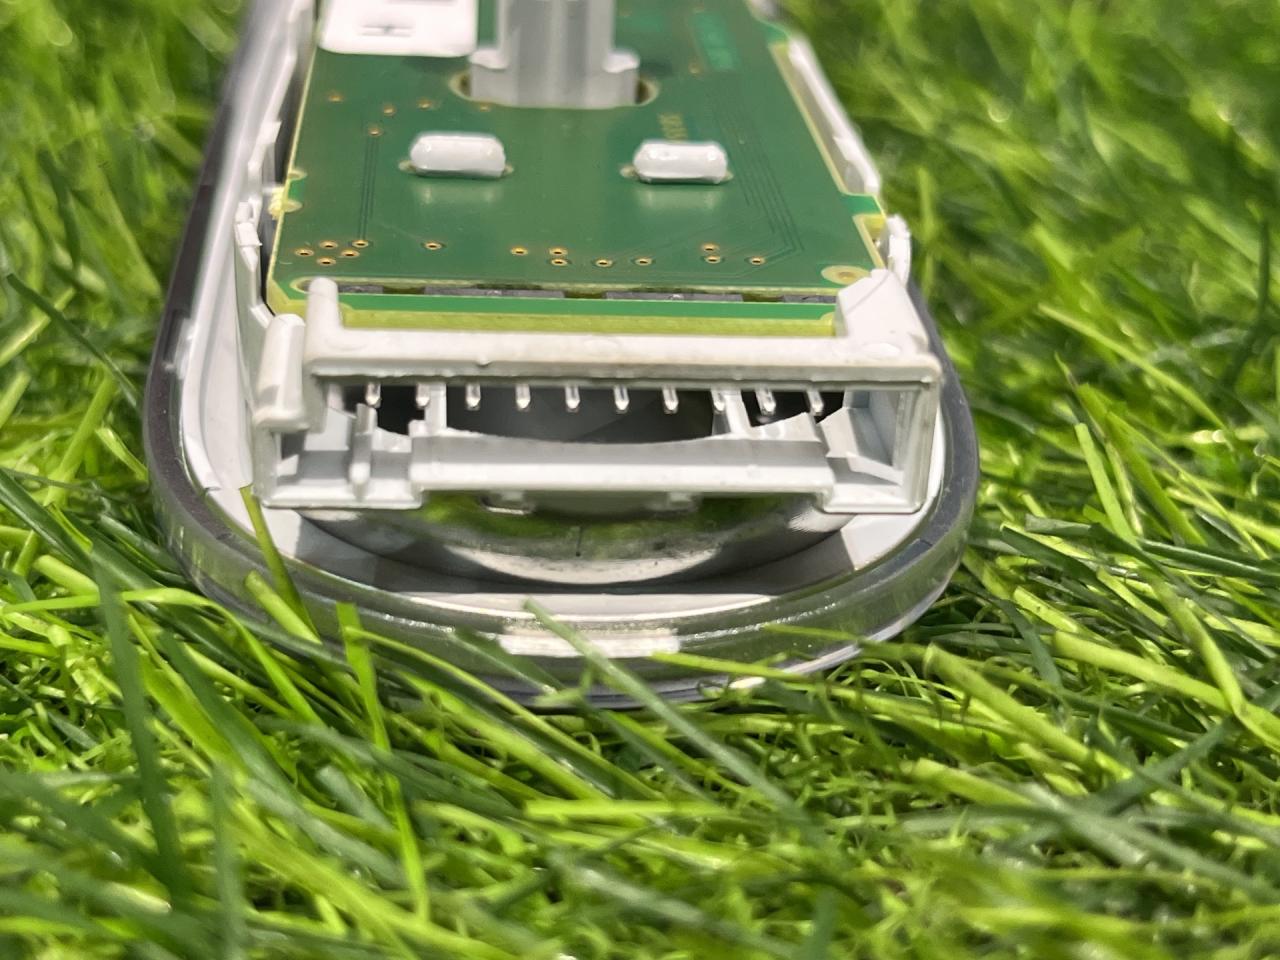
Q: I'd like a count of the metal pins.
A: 10